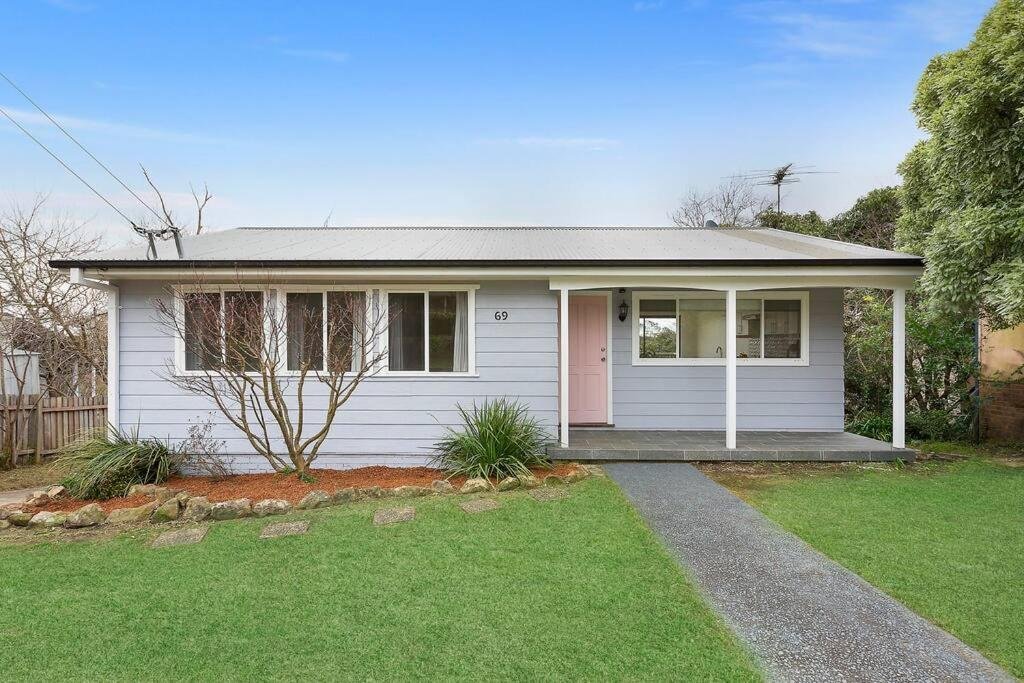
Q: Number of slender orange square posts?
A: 0